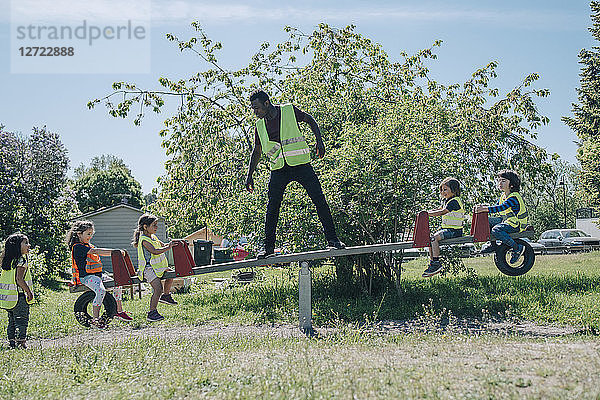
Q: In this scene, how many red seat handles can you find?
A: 4